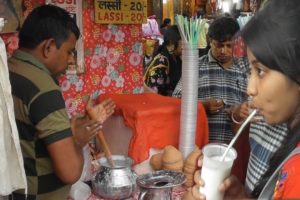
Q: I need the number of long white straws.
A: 1